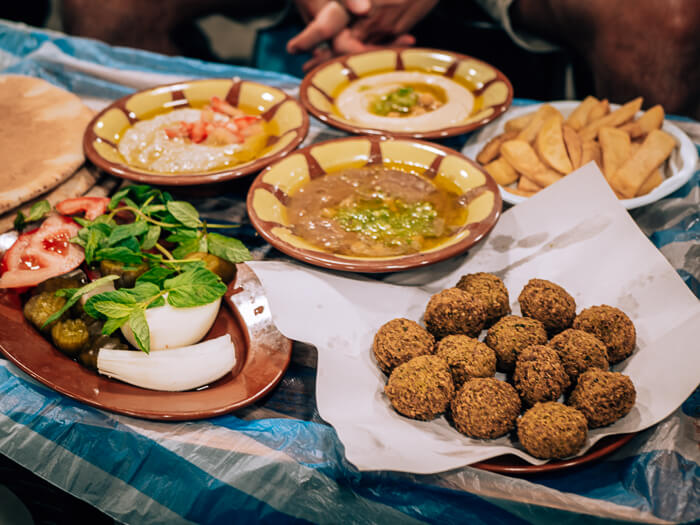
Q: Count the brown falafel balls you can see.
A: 13